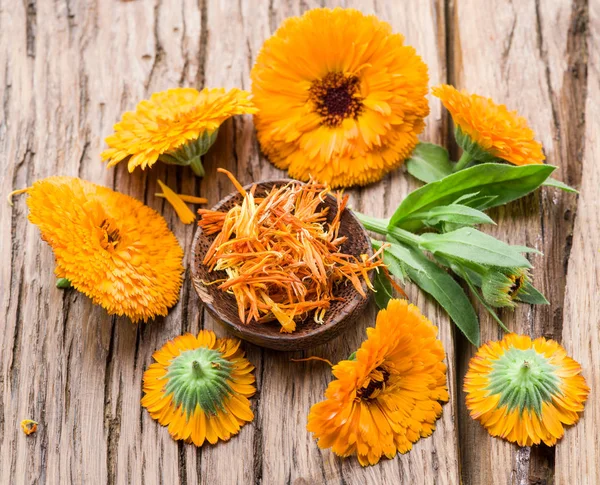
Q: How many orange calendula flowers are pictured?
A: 7